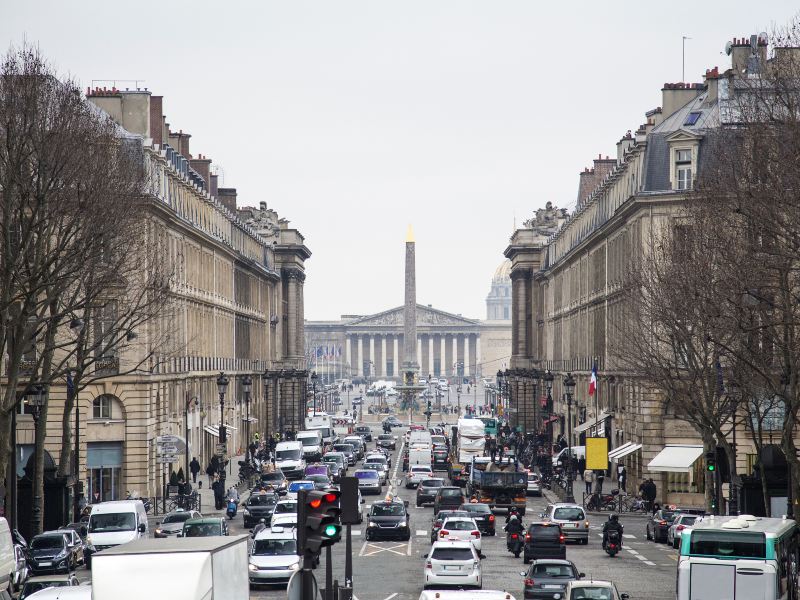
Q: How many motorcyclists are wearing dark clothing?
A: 3